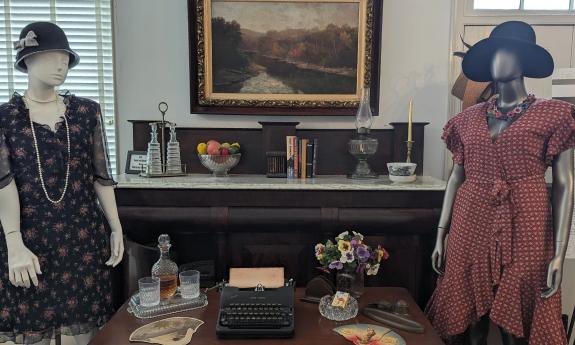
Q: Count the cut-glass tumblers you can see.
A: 2